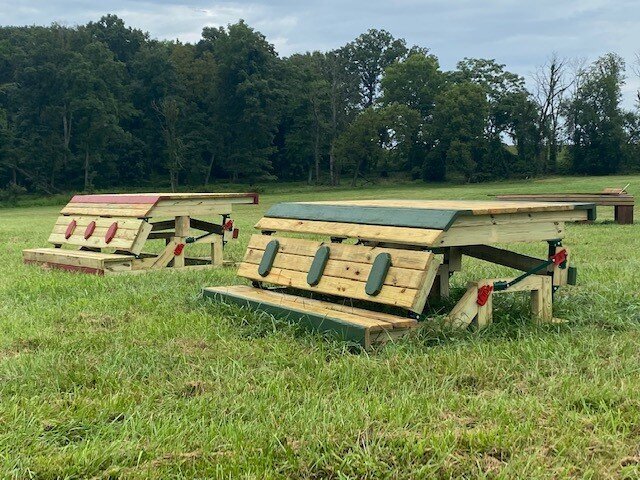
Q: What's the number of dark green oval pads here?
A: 3